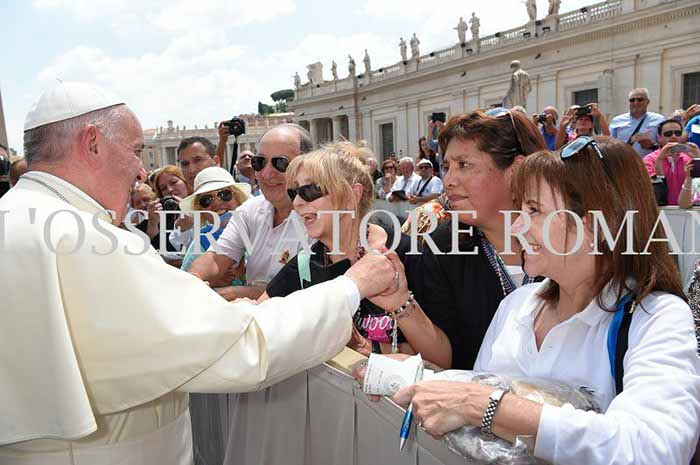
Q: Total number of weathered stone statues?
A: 11